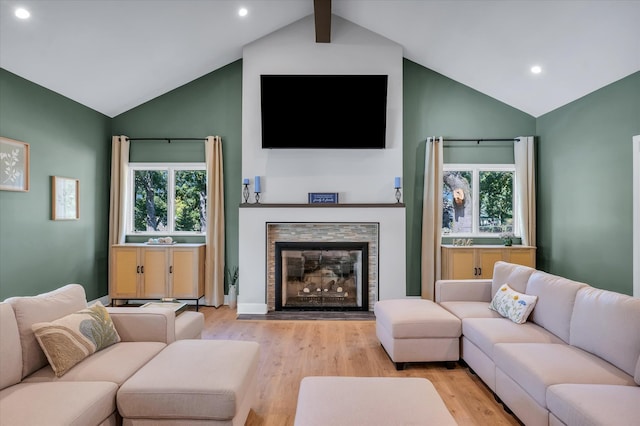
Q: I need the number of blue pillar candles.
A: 3